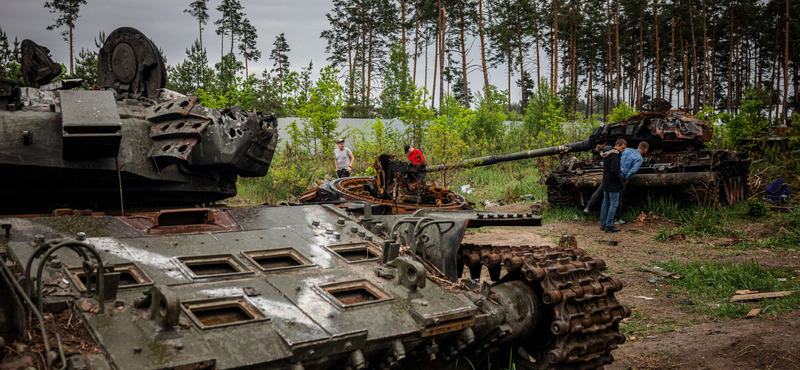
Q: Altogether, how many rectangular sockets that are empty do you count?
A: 6